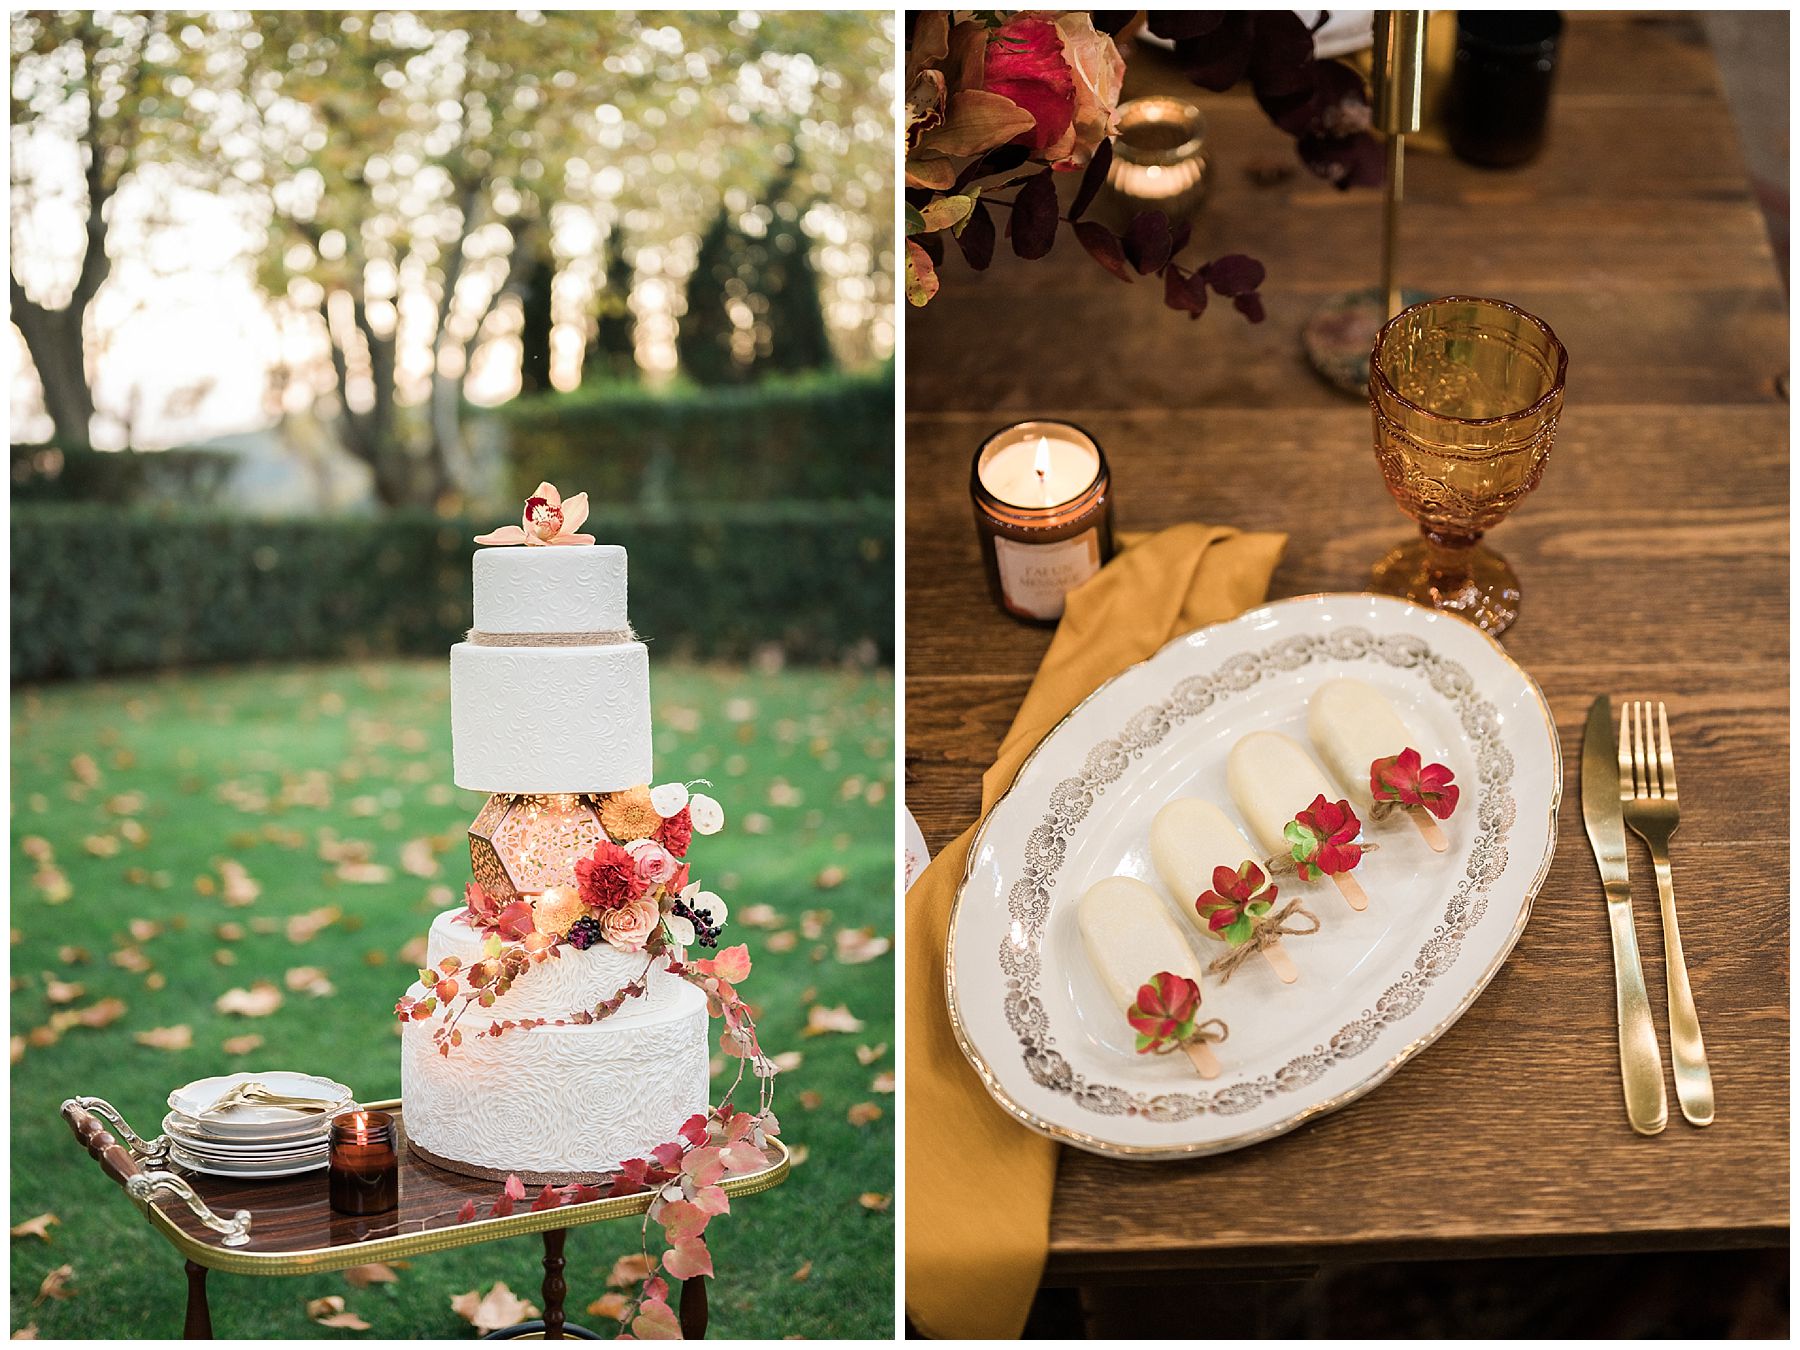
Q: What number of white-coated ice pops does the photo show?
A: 4